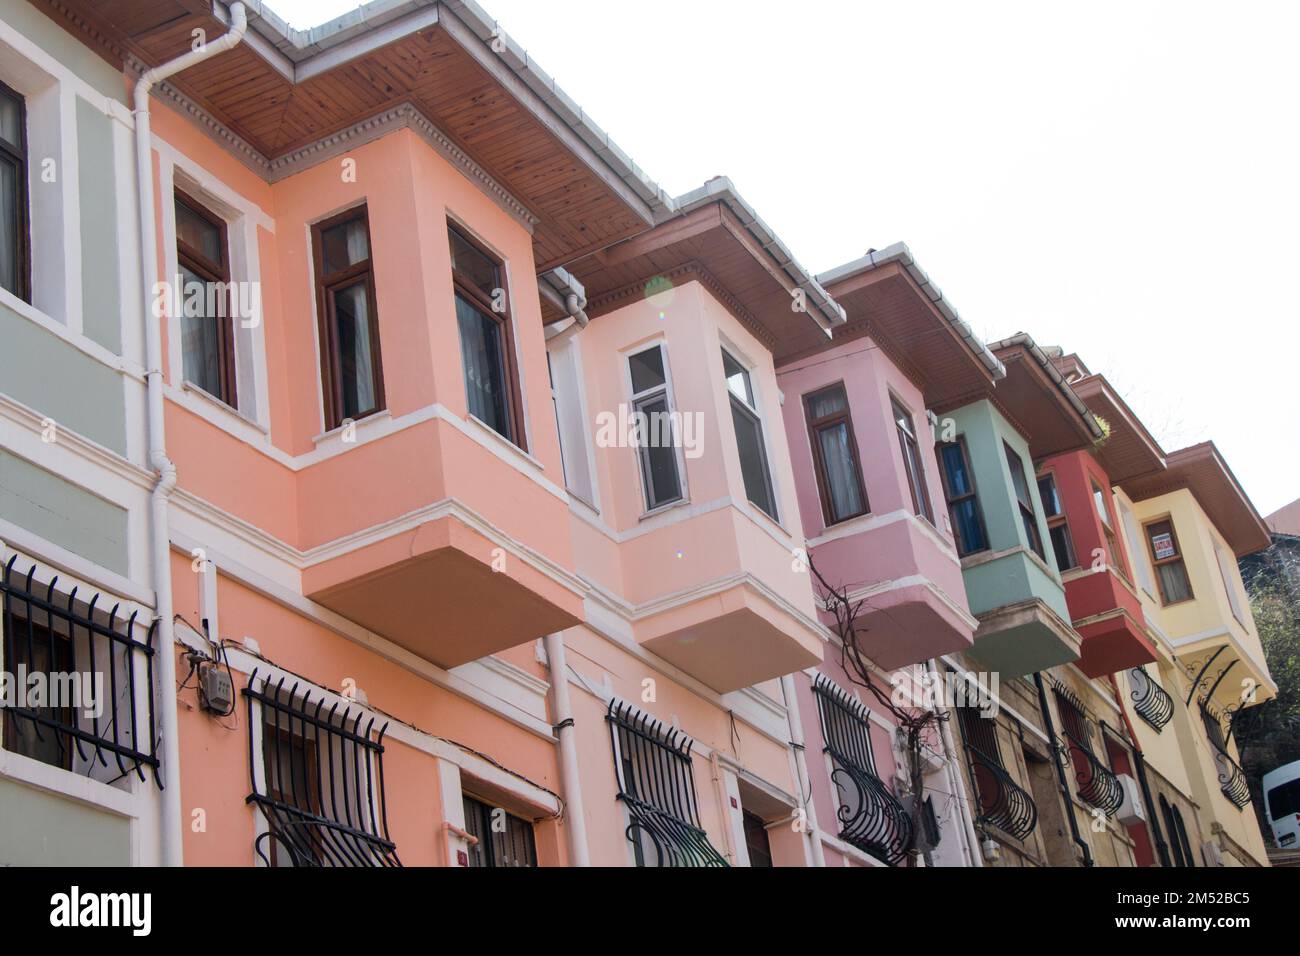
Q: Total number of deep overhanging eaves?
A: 6